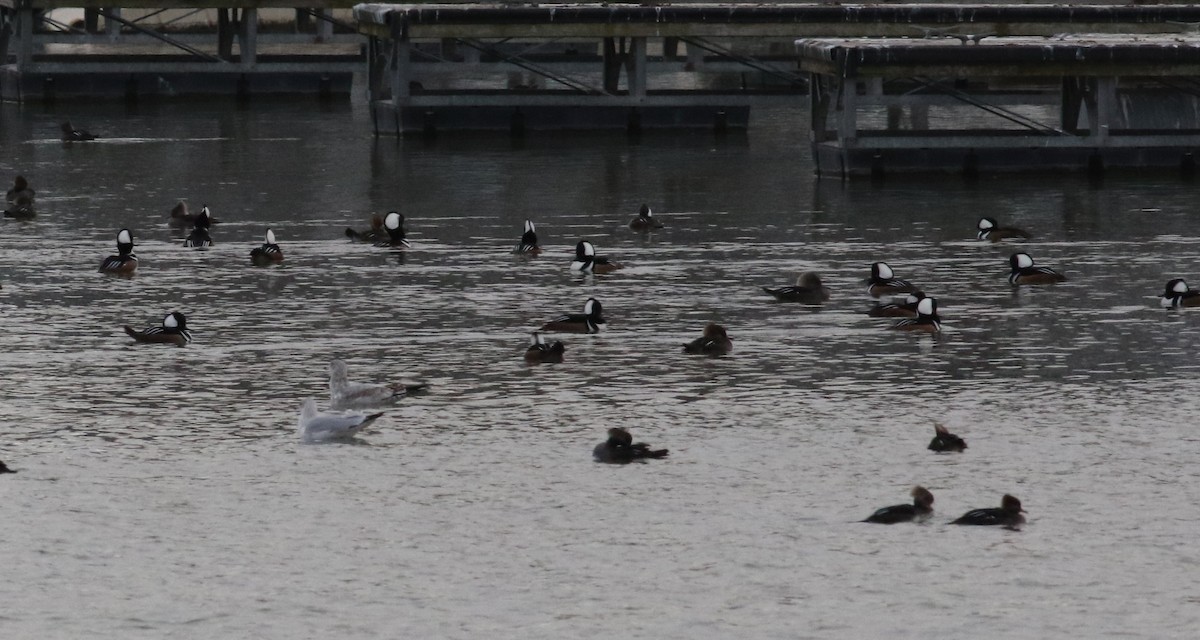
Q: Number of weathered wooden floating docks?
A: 3